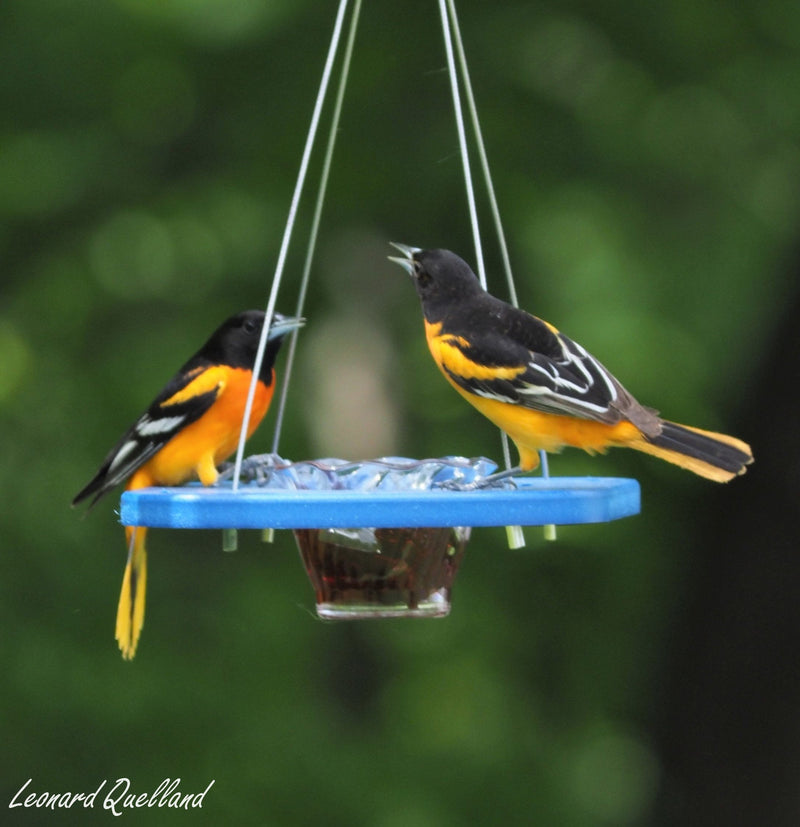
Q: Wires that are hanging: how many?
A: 4